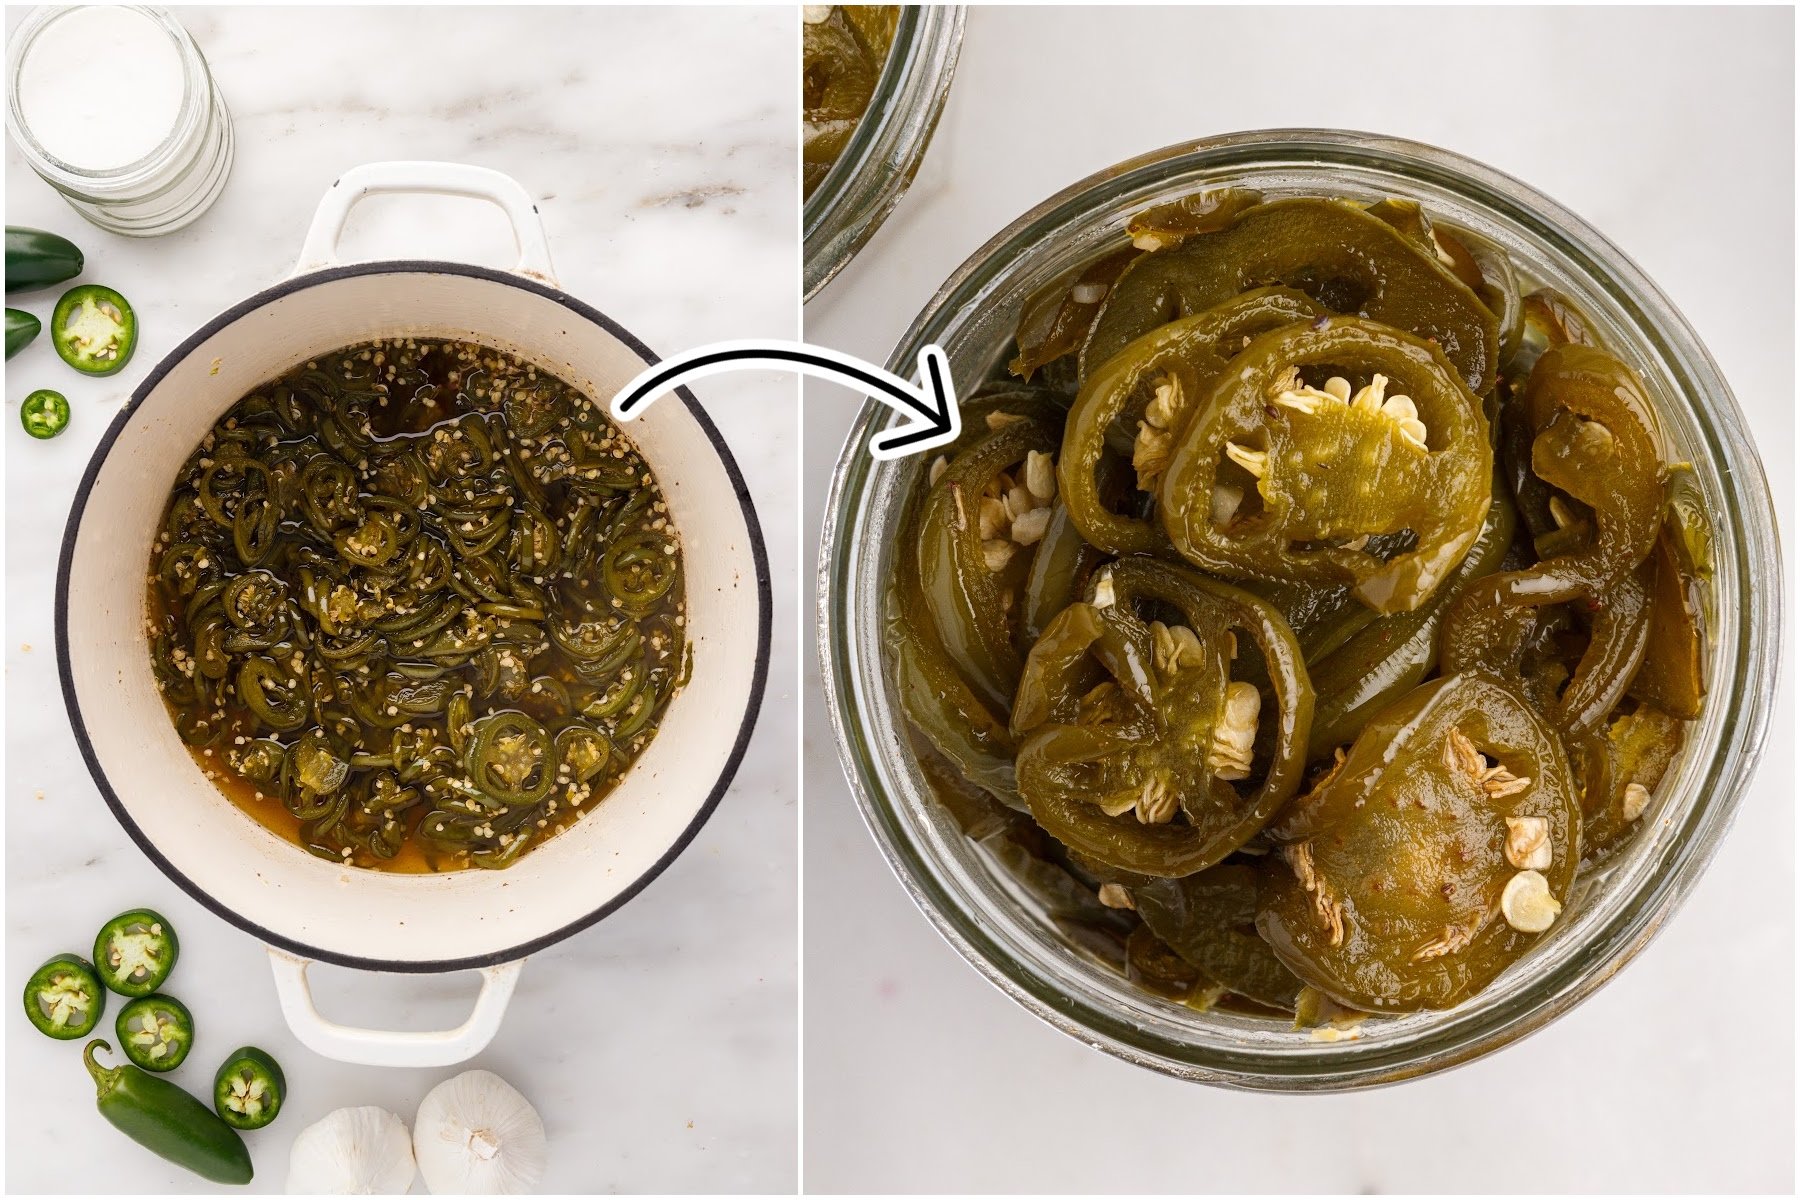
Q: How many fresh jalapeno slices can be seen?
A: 6